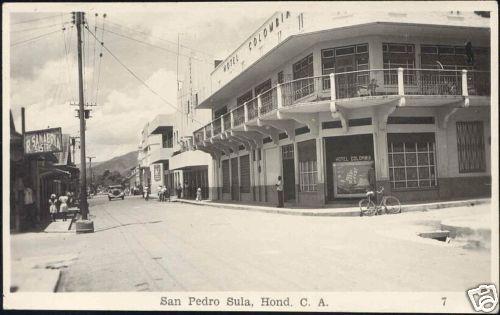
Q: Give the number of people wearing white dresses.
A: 2